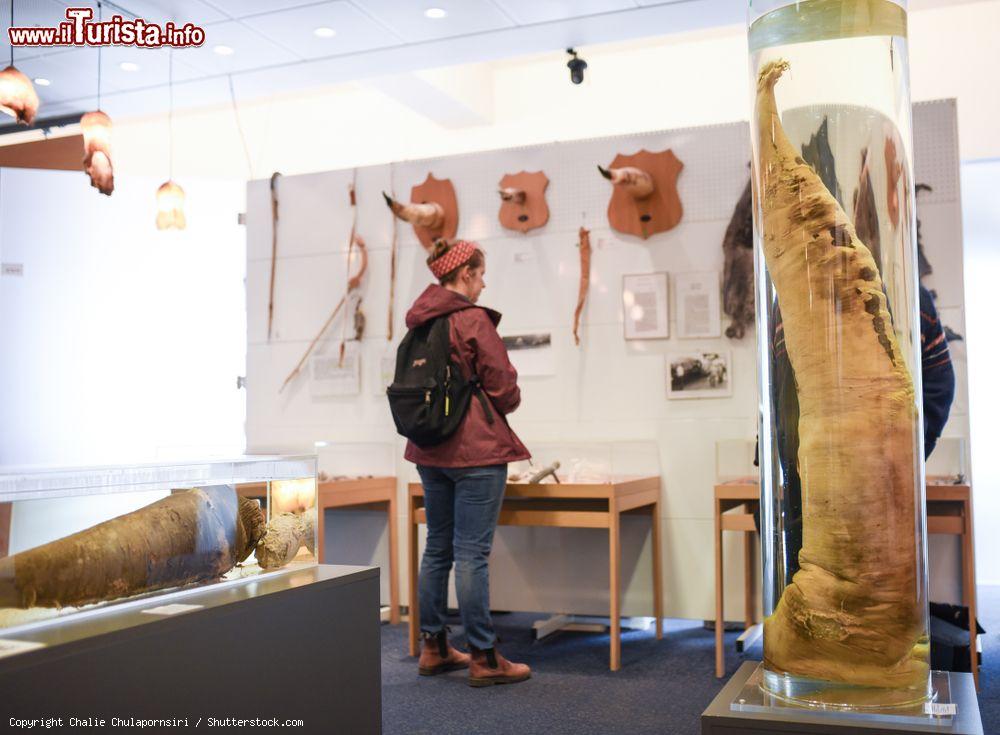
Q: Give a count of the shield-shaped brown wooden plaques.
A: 3